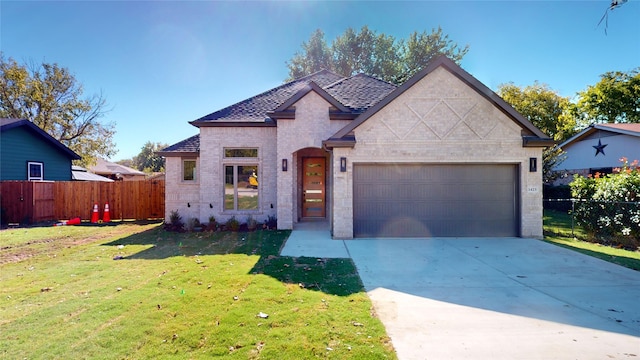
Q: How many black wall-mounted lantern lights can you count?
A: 3